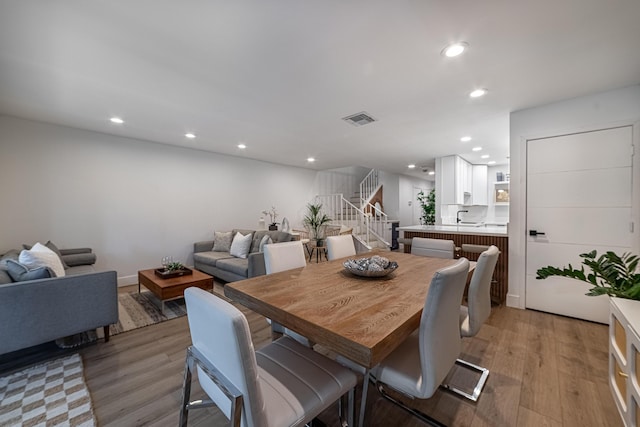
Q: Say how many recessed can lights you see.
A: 12